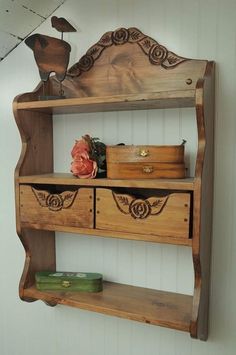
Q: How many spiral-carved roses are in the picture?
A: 5